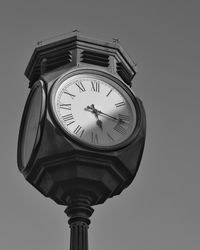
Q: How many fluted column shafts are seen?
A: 1